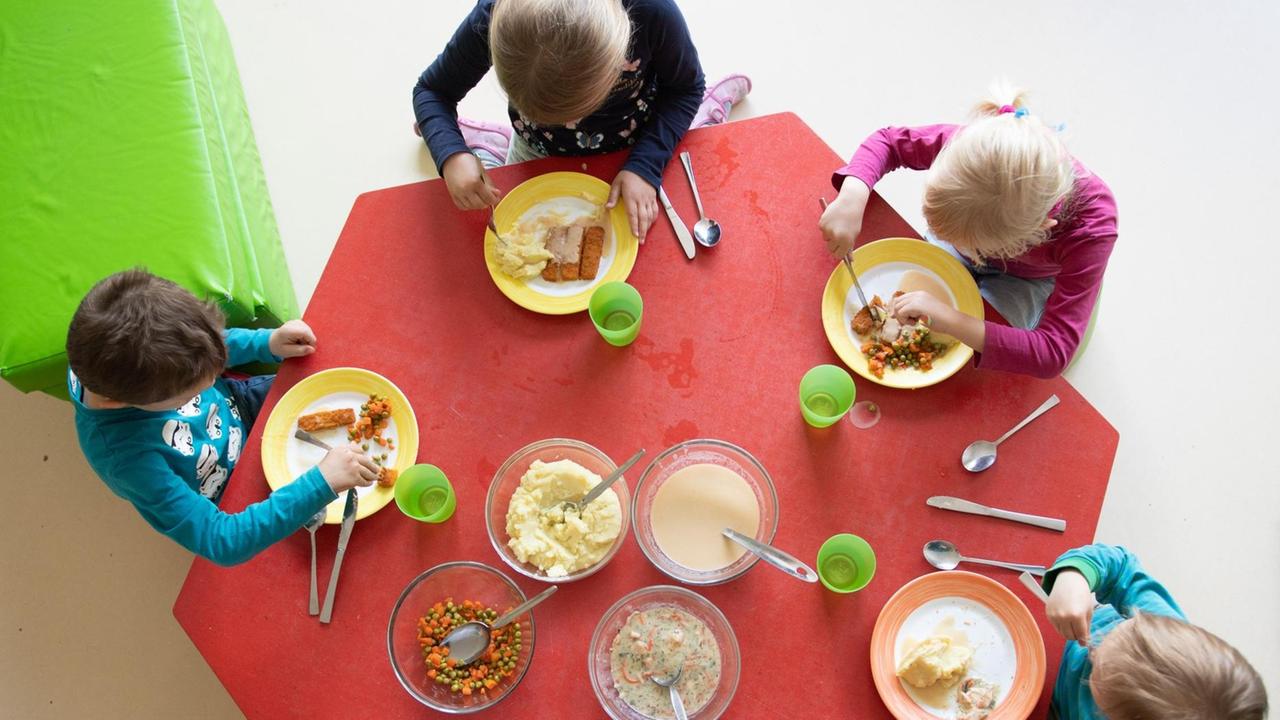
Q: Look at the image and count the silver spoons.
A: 8